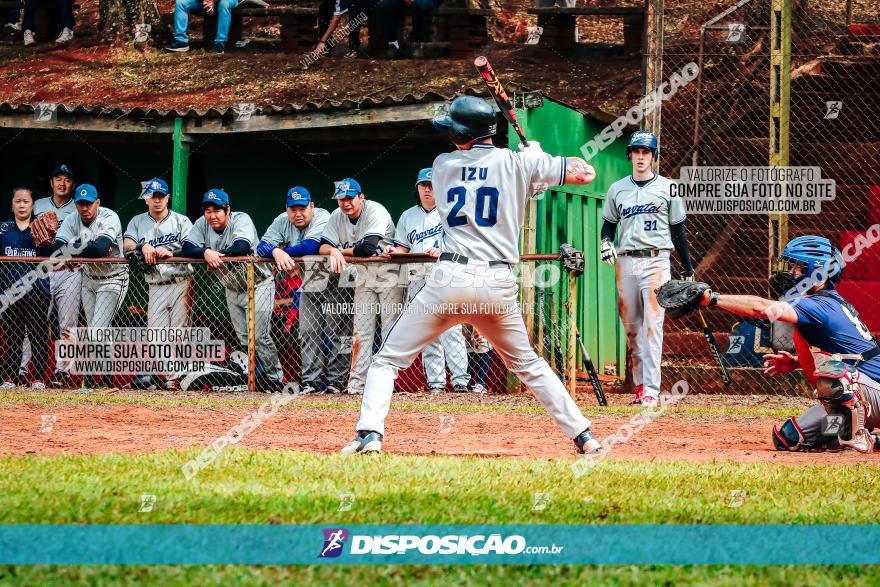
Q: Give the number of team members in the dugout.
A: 8